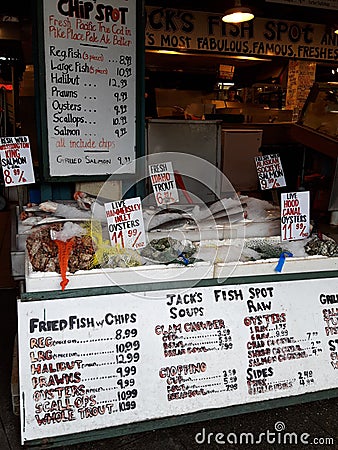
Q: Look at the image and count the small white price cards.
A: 5